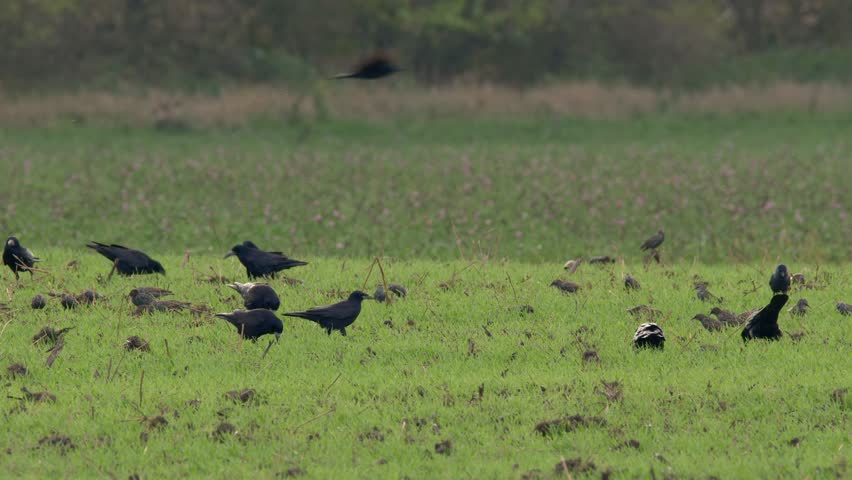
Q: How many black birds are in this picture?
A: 11